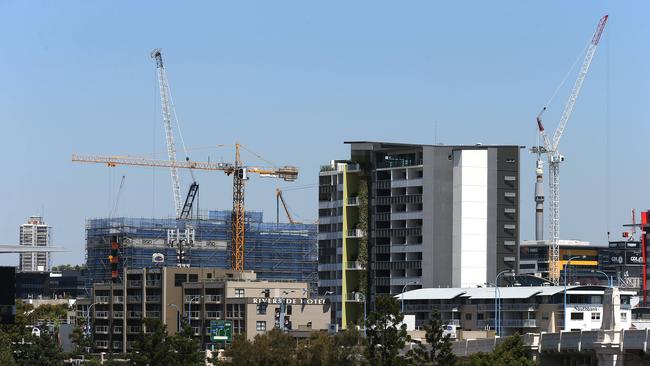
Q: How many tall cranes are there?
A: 3